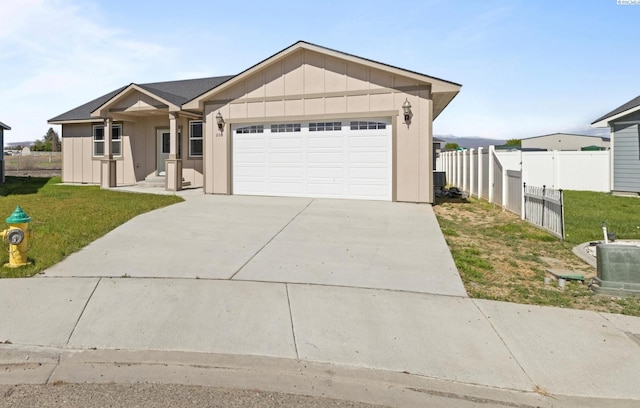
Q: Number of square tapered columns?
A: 2